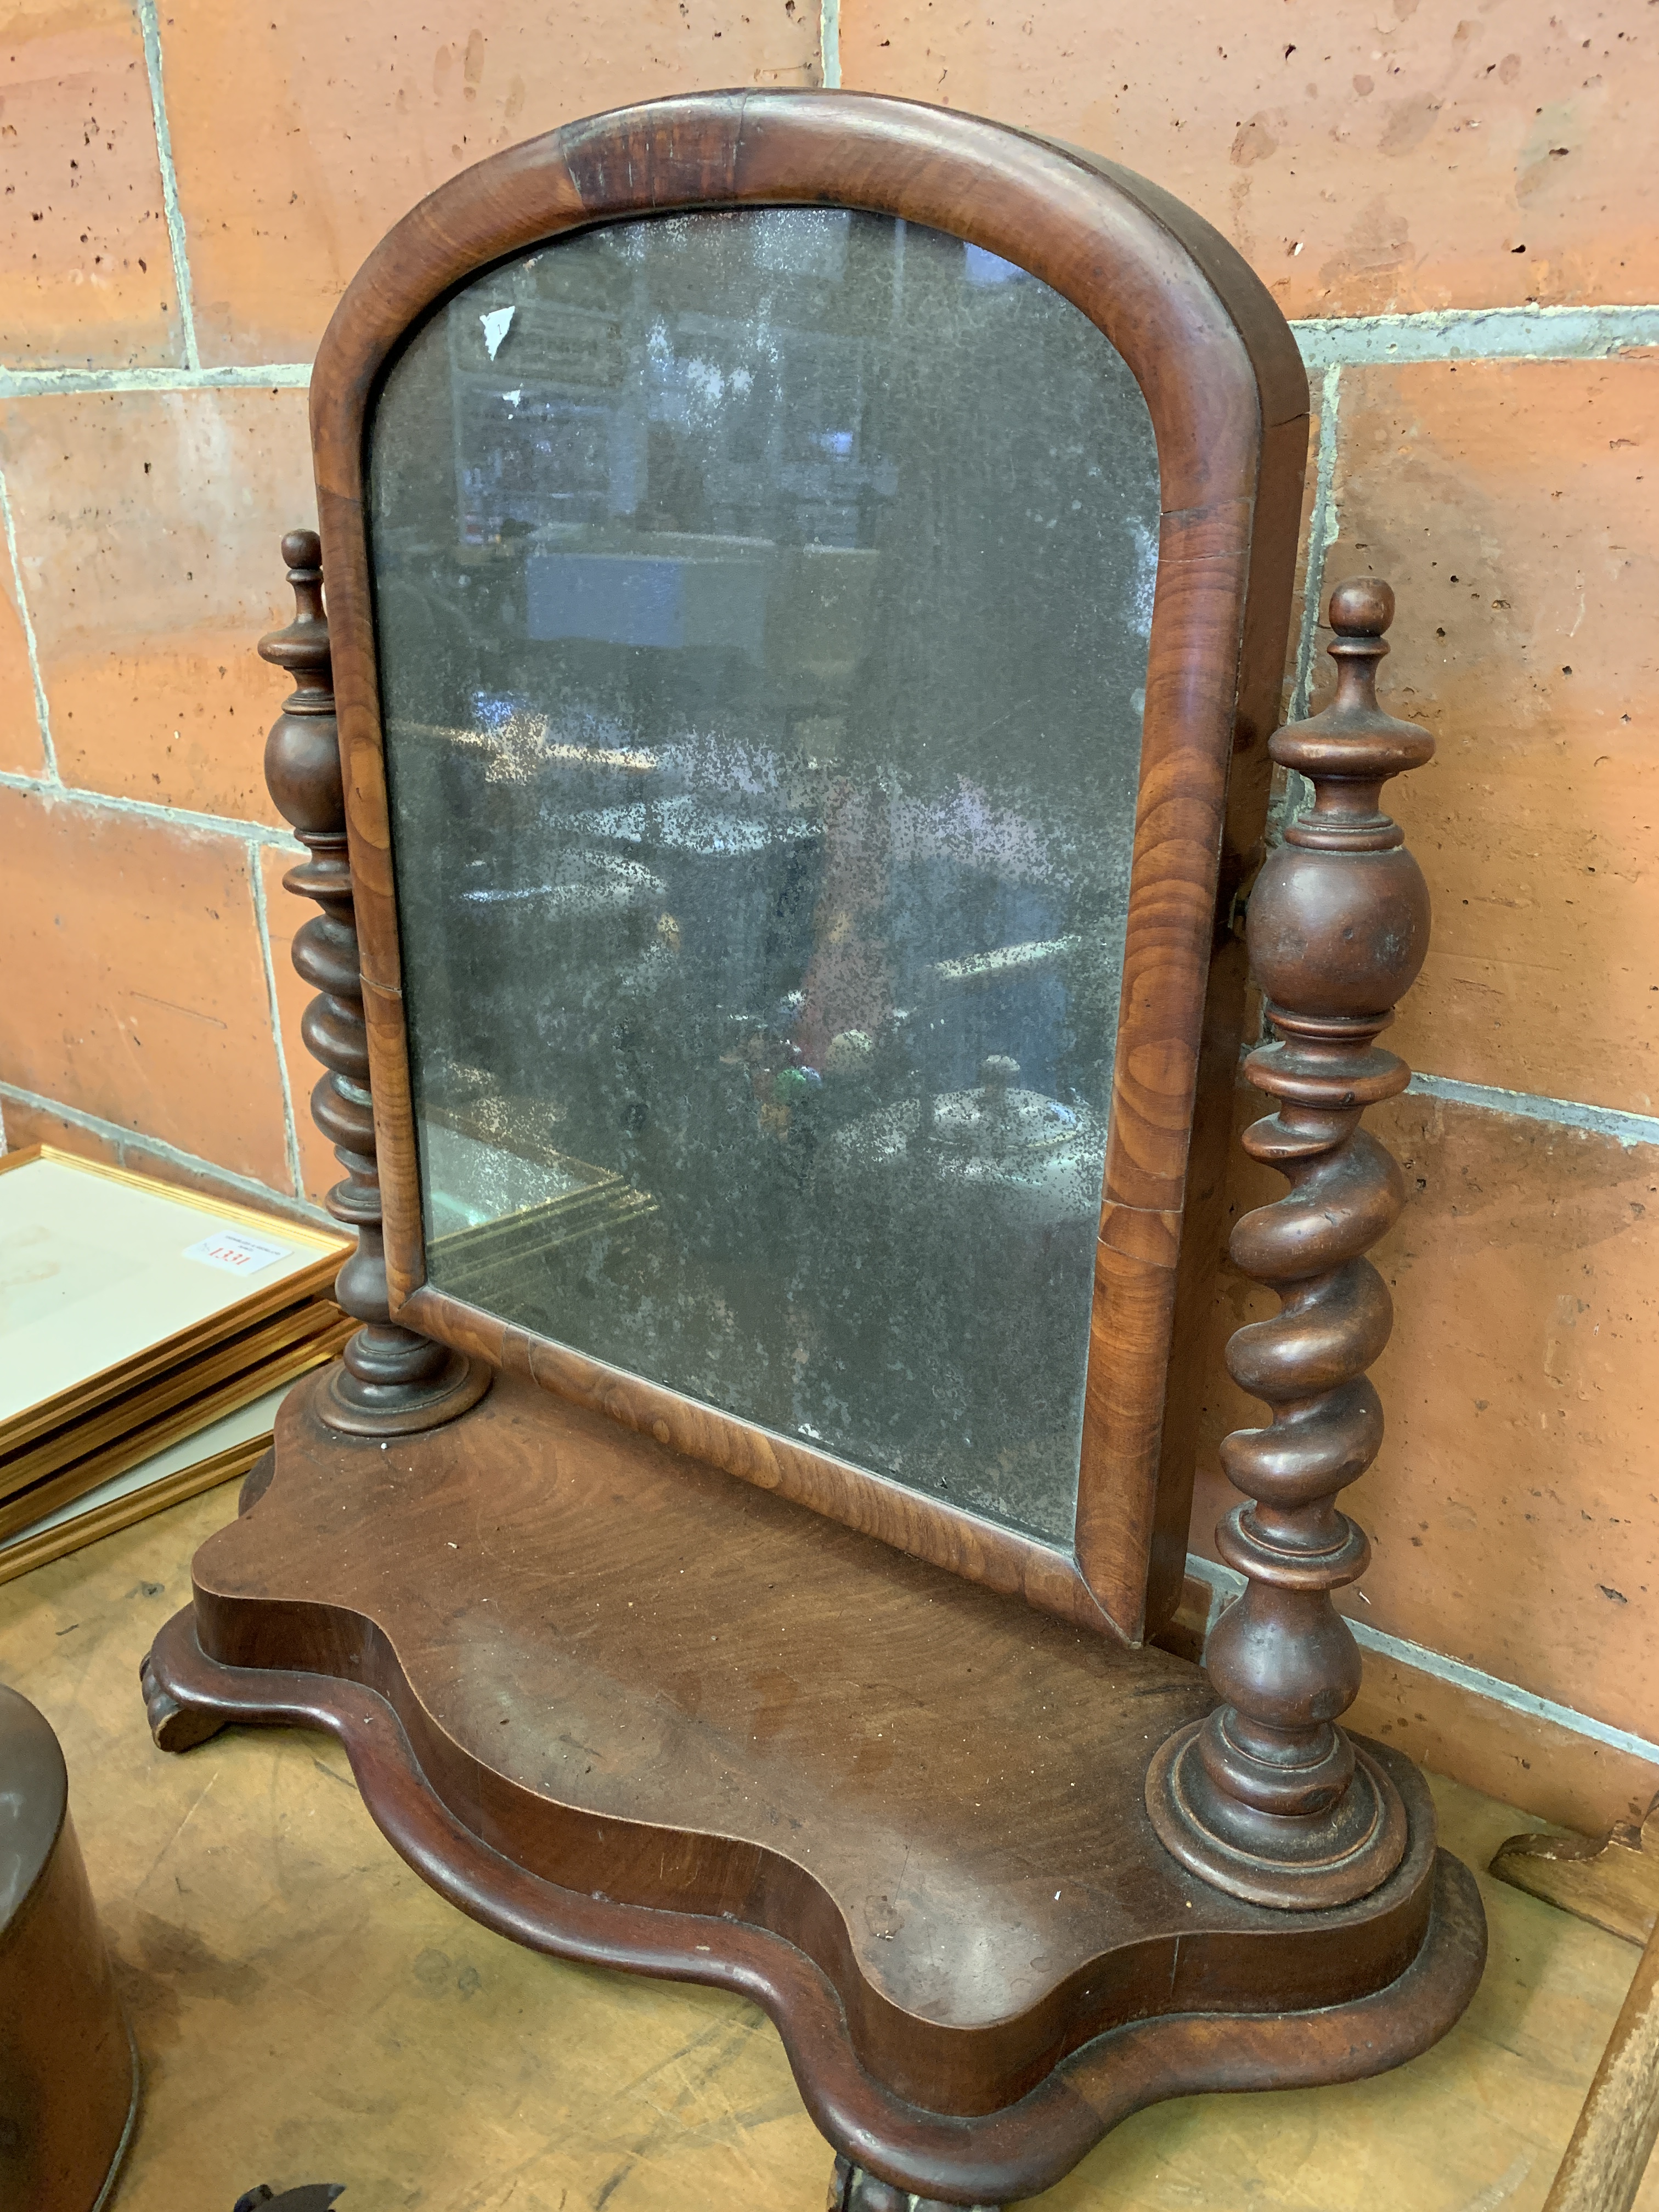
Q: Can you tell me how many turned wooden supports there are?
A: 2